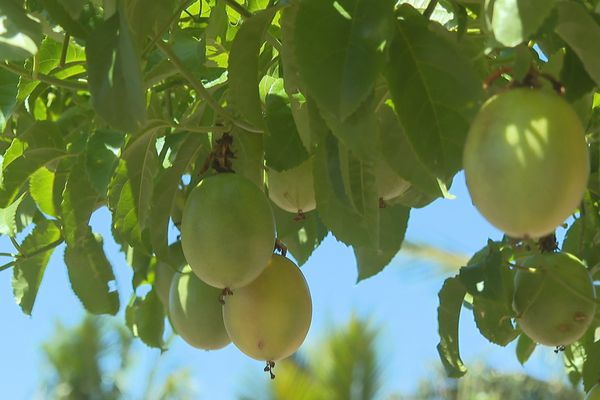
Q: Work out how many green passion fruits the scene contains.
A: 7